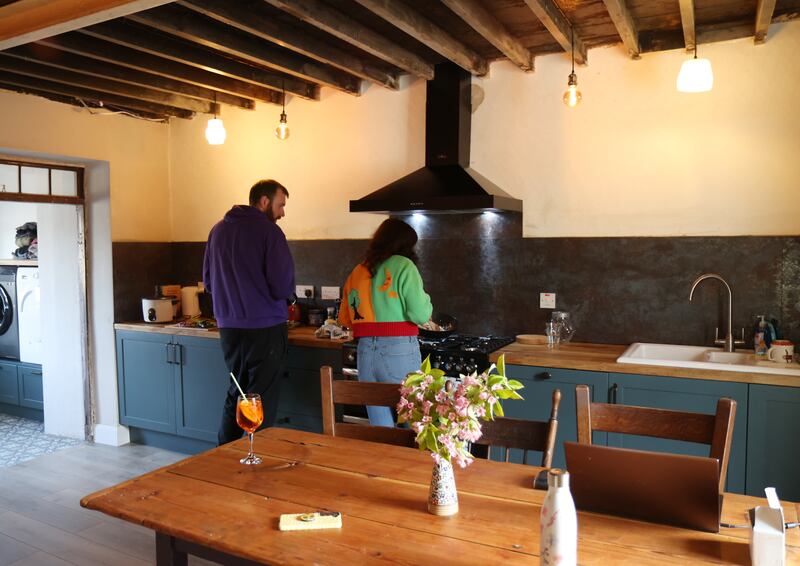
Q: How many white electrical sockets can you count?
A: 3